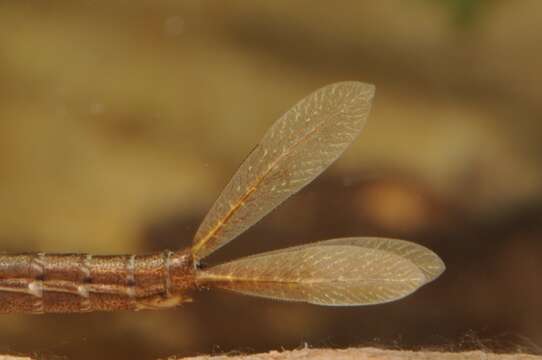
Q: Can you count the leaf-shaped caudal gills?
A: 3